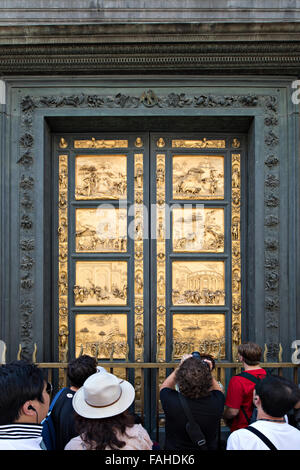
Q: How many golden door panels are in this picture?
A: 8